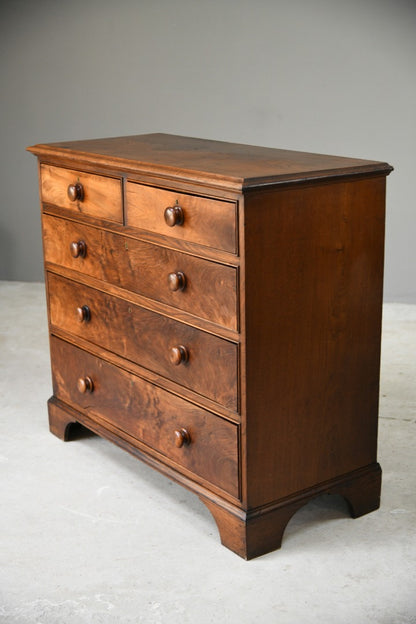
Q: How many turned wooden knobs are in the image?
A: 8